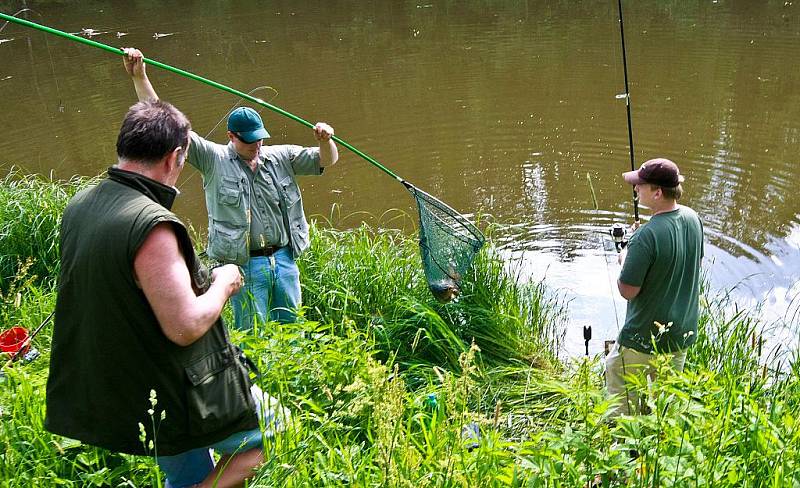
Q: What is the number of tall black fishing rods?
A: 1